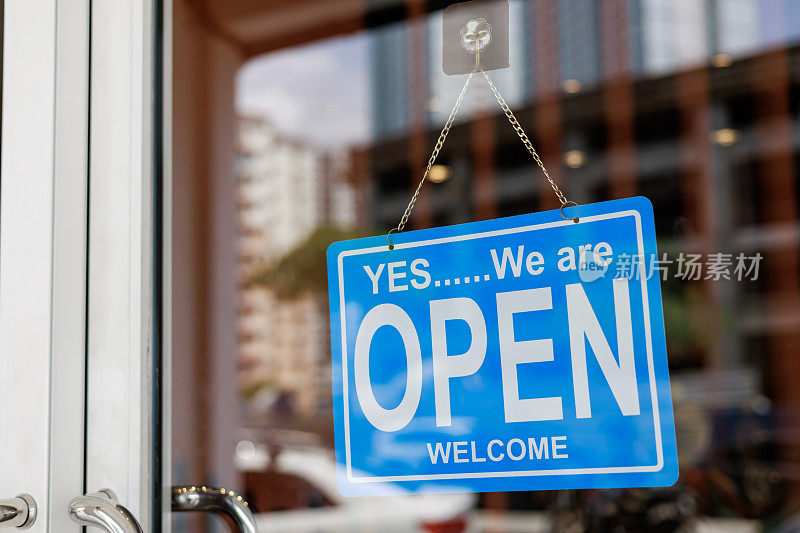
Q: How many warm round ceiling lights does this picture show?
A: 5